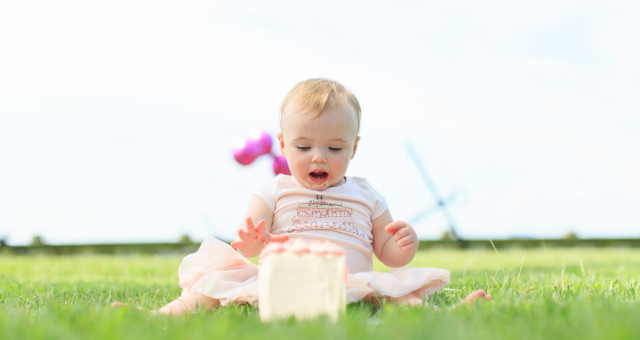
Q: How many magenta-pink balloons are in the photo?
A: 3